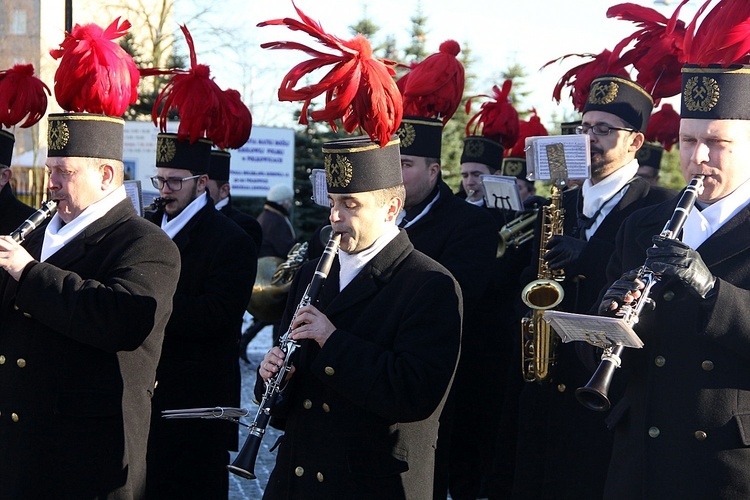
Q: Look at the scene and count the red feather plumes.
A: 12